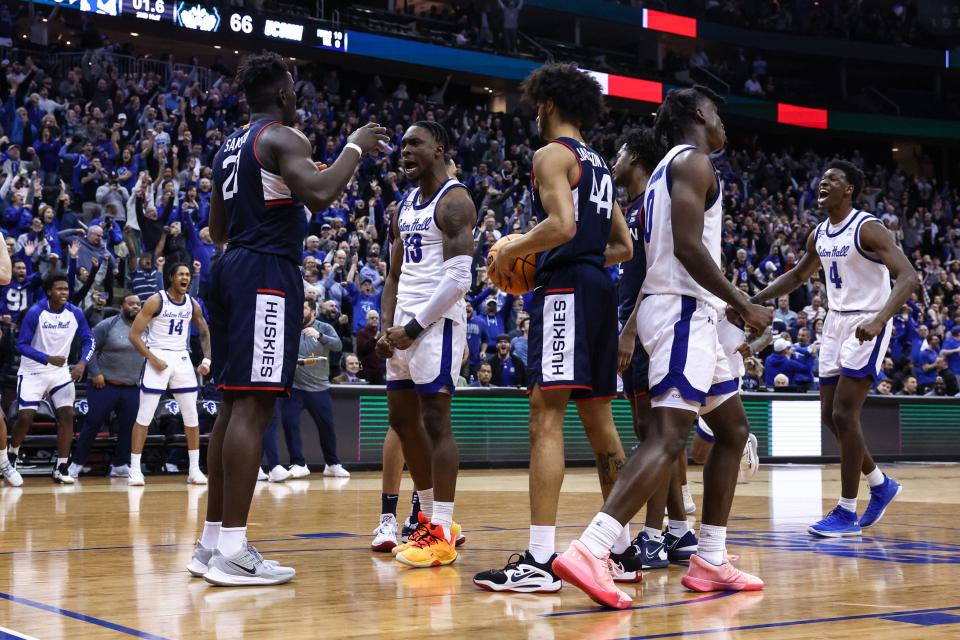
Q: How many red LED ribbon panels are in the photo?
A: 3